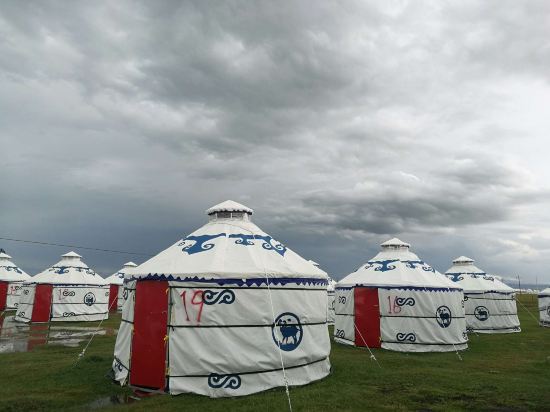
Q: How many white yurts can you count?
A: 8